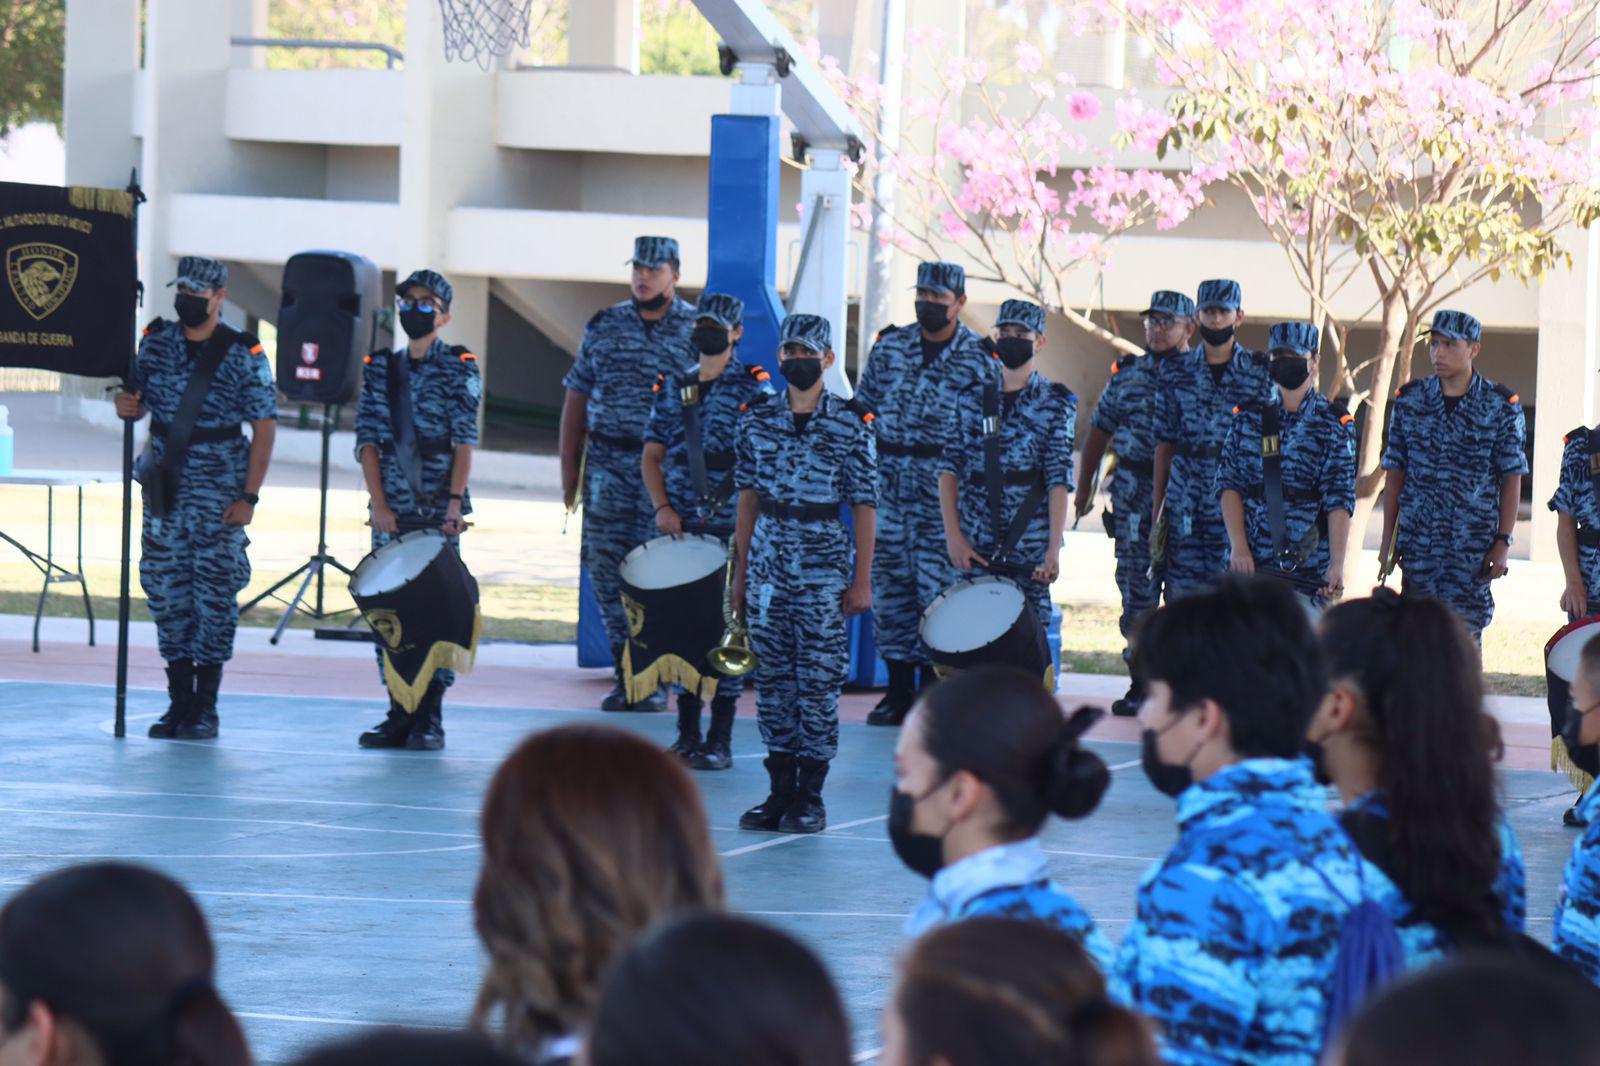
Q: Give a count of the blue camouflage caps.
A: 11